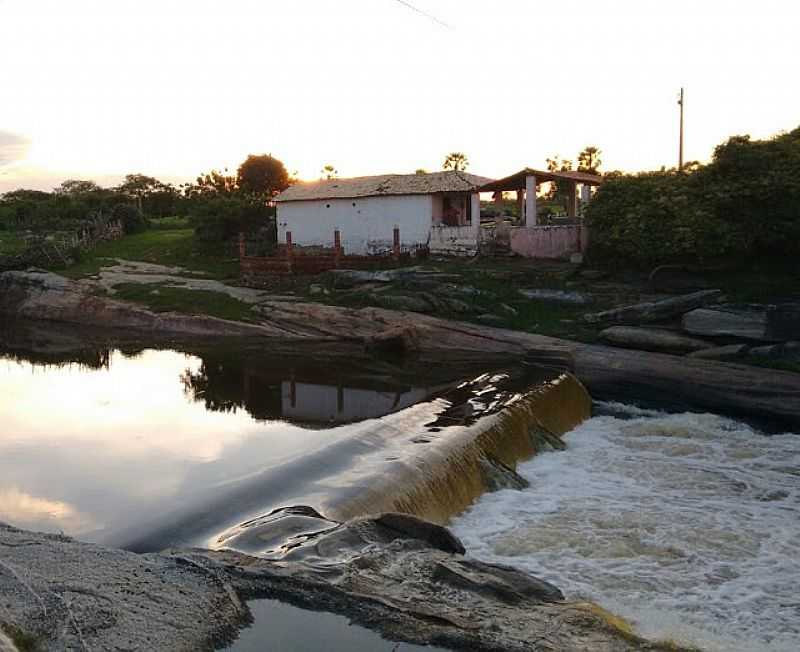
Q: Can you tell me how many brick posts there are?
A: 4